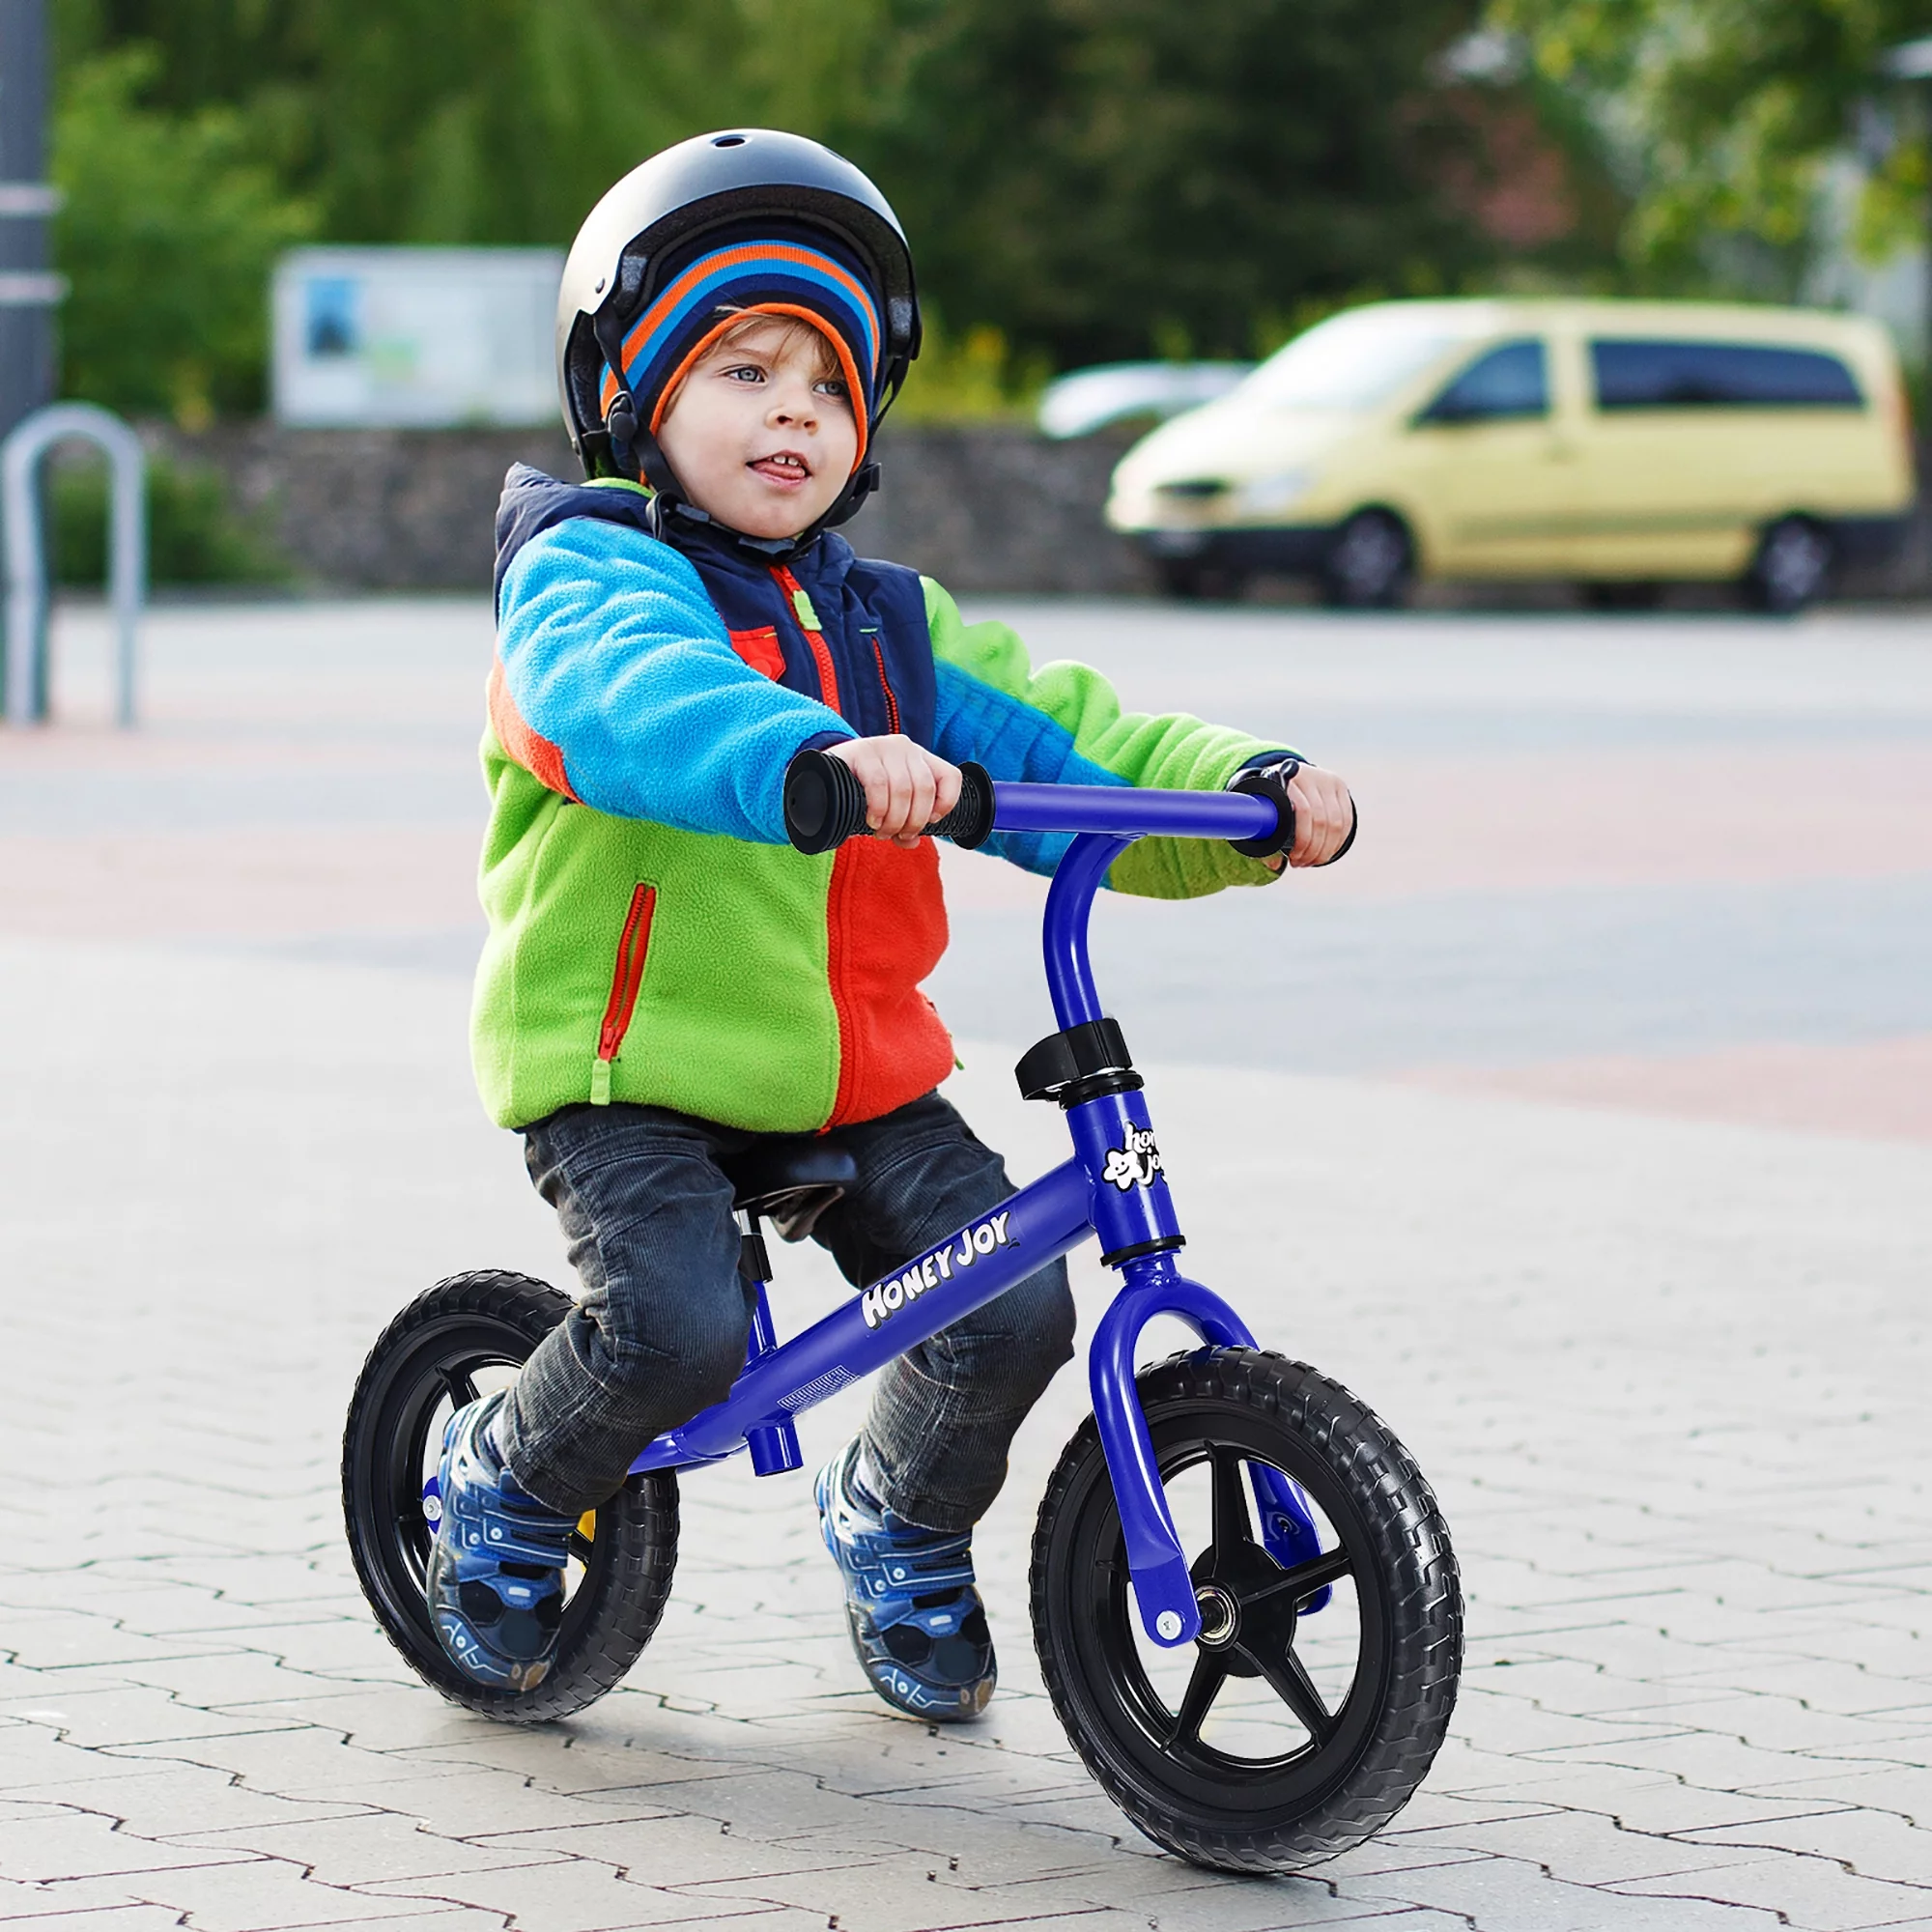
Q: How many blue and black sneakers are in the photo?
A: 2